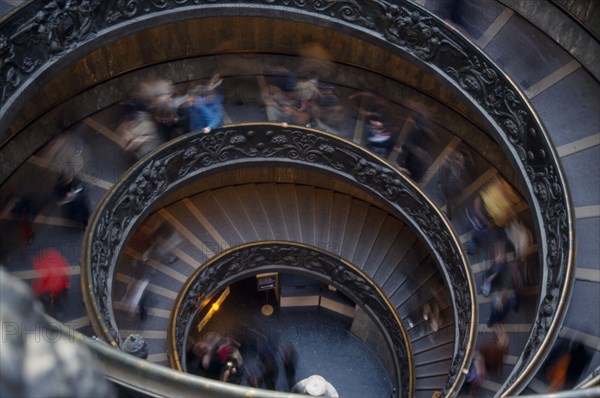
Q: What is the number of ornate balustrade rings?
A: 3